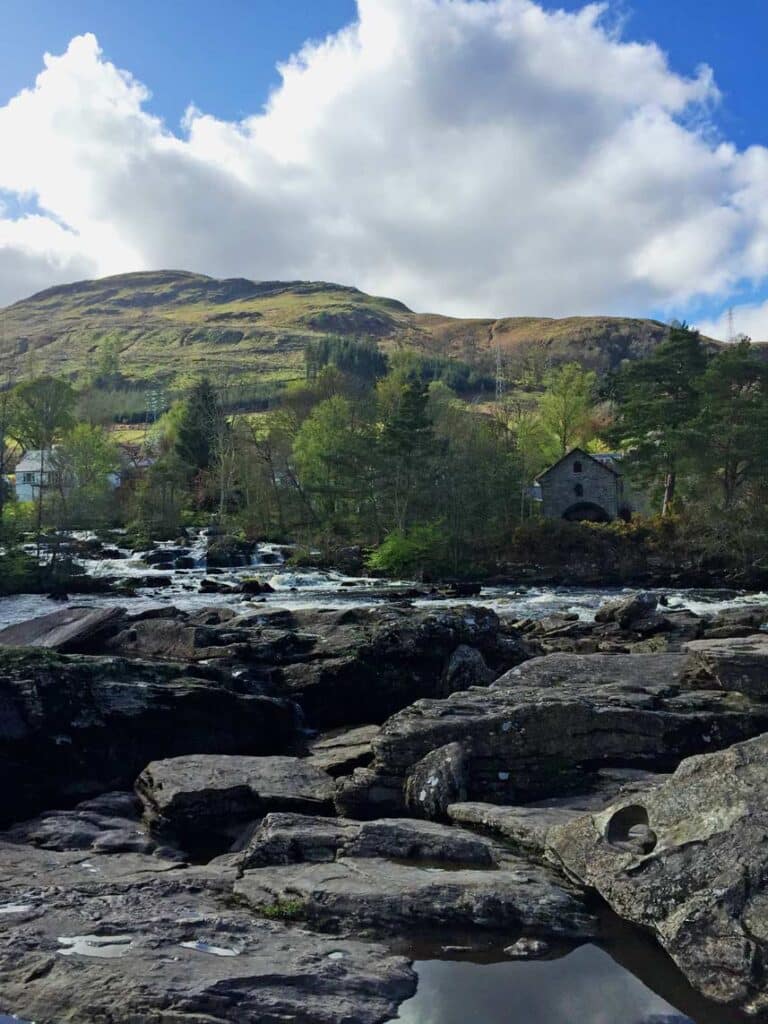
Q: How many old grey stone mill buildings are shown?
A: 1